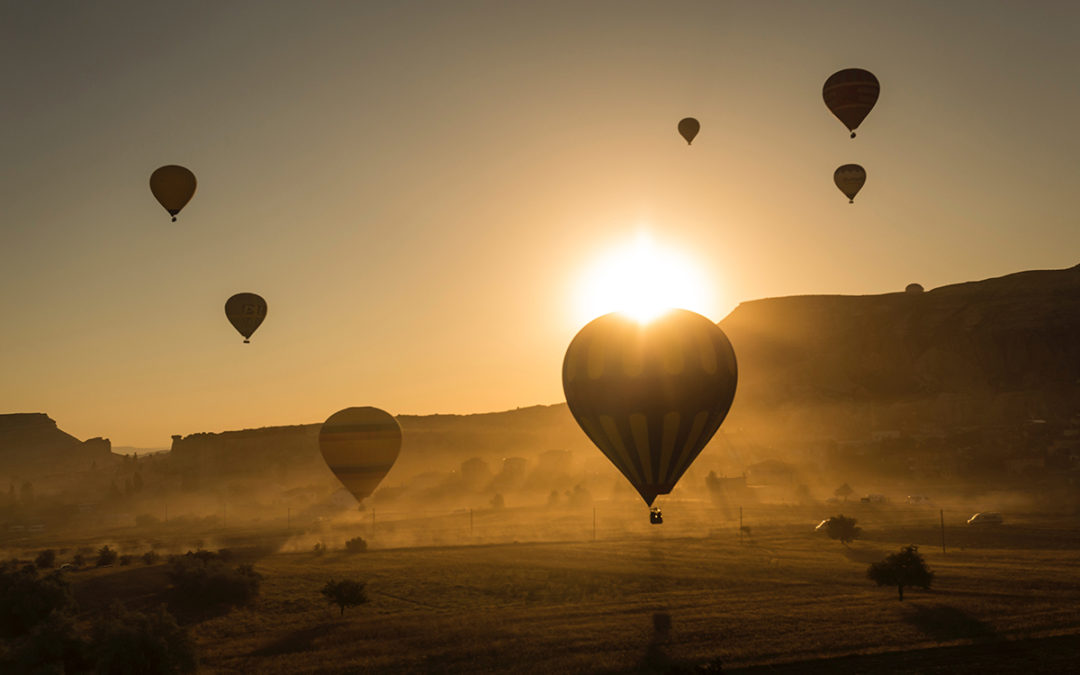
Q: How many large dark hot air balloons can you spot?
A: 1